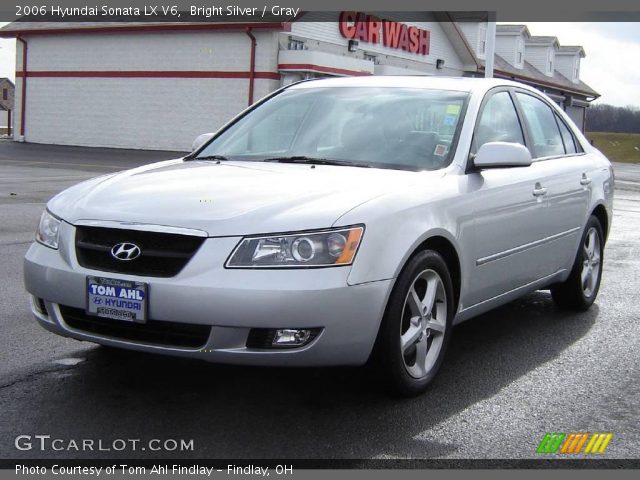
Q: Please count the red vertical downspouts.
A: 2